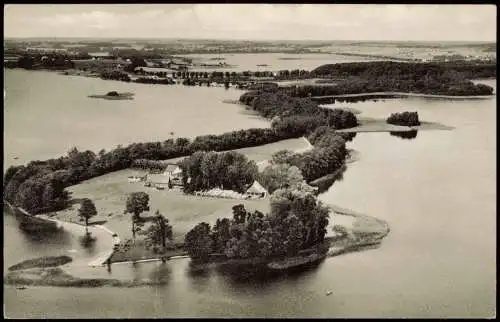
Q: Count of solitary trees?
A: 3